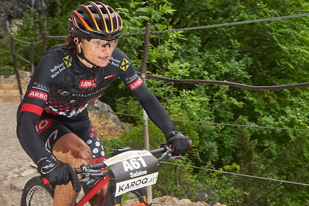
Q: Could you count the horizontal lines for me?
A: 4